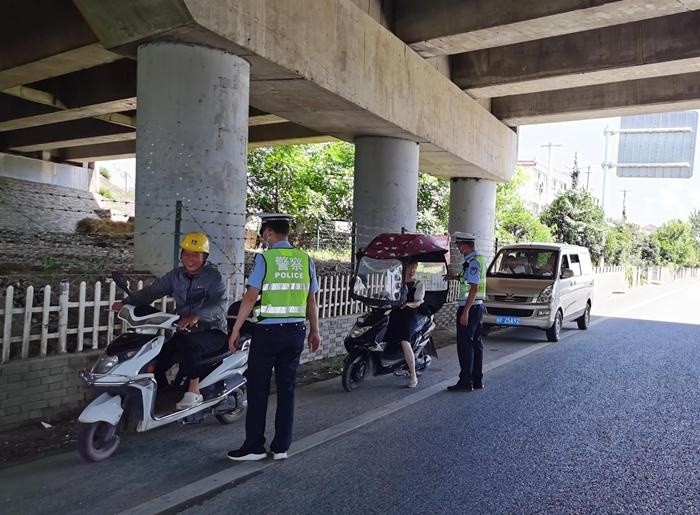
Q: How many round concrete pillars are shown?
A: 3